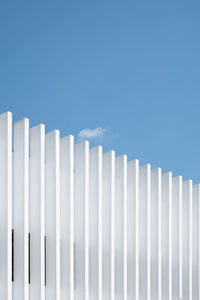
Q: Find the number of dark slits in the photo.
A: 3